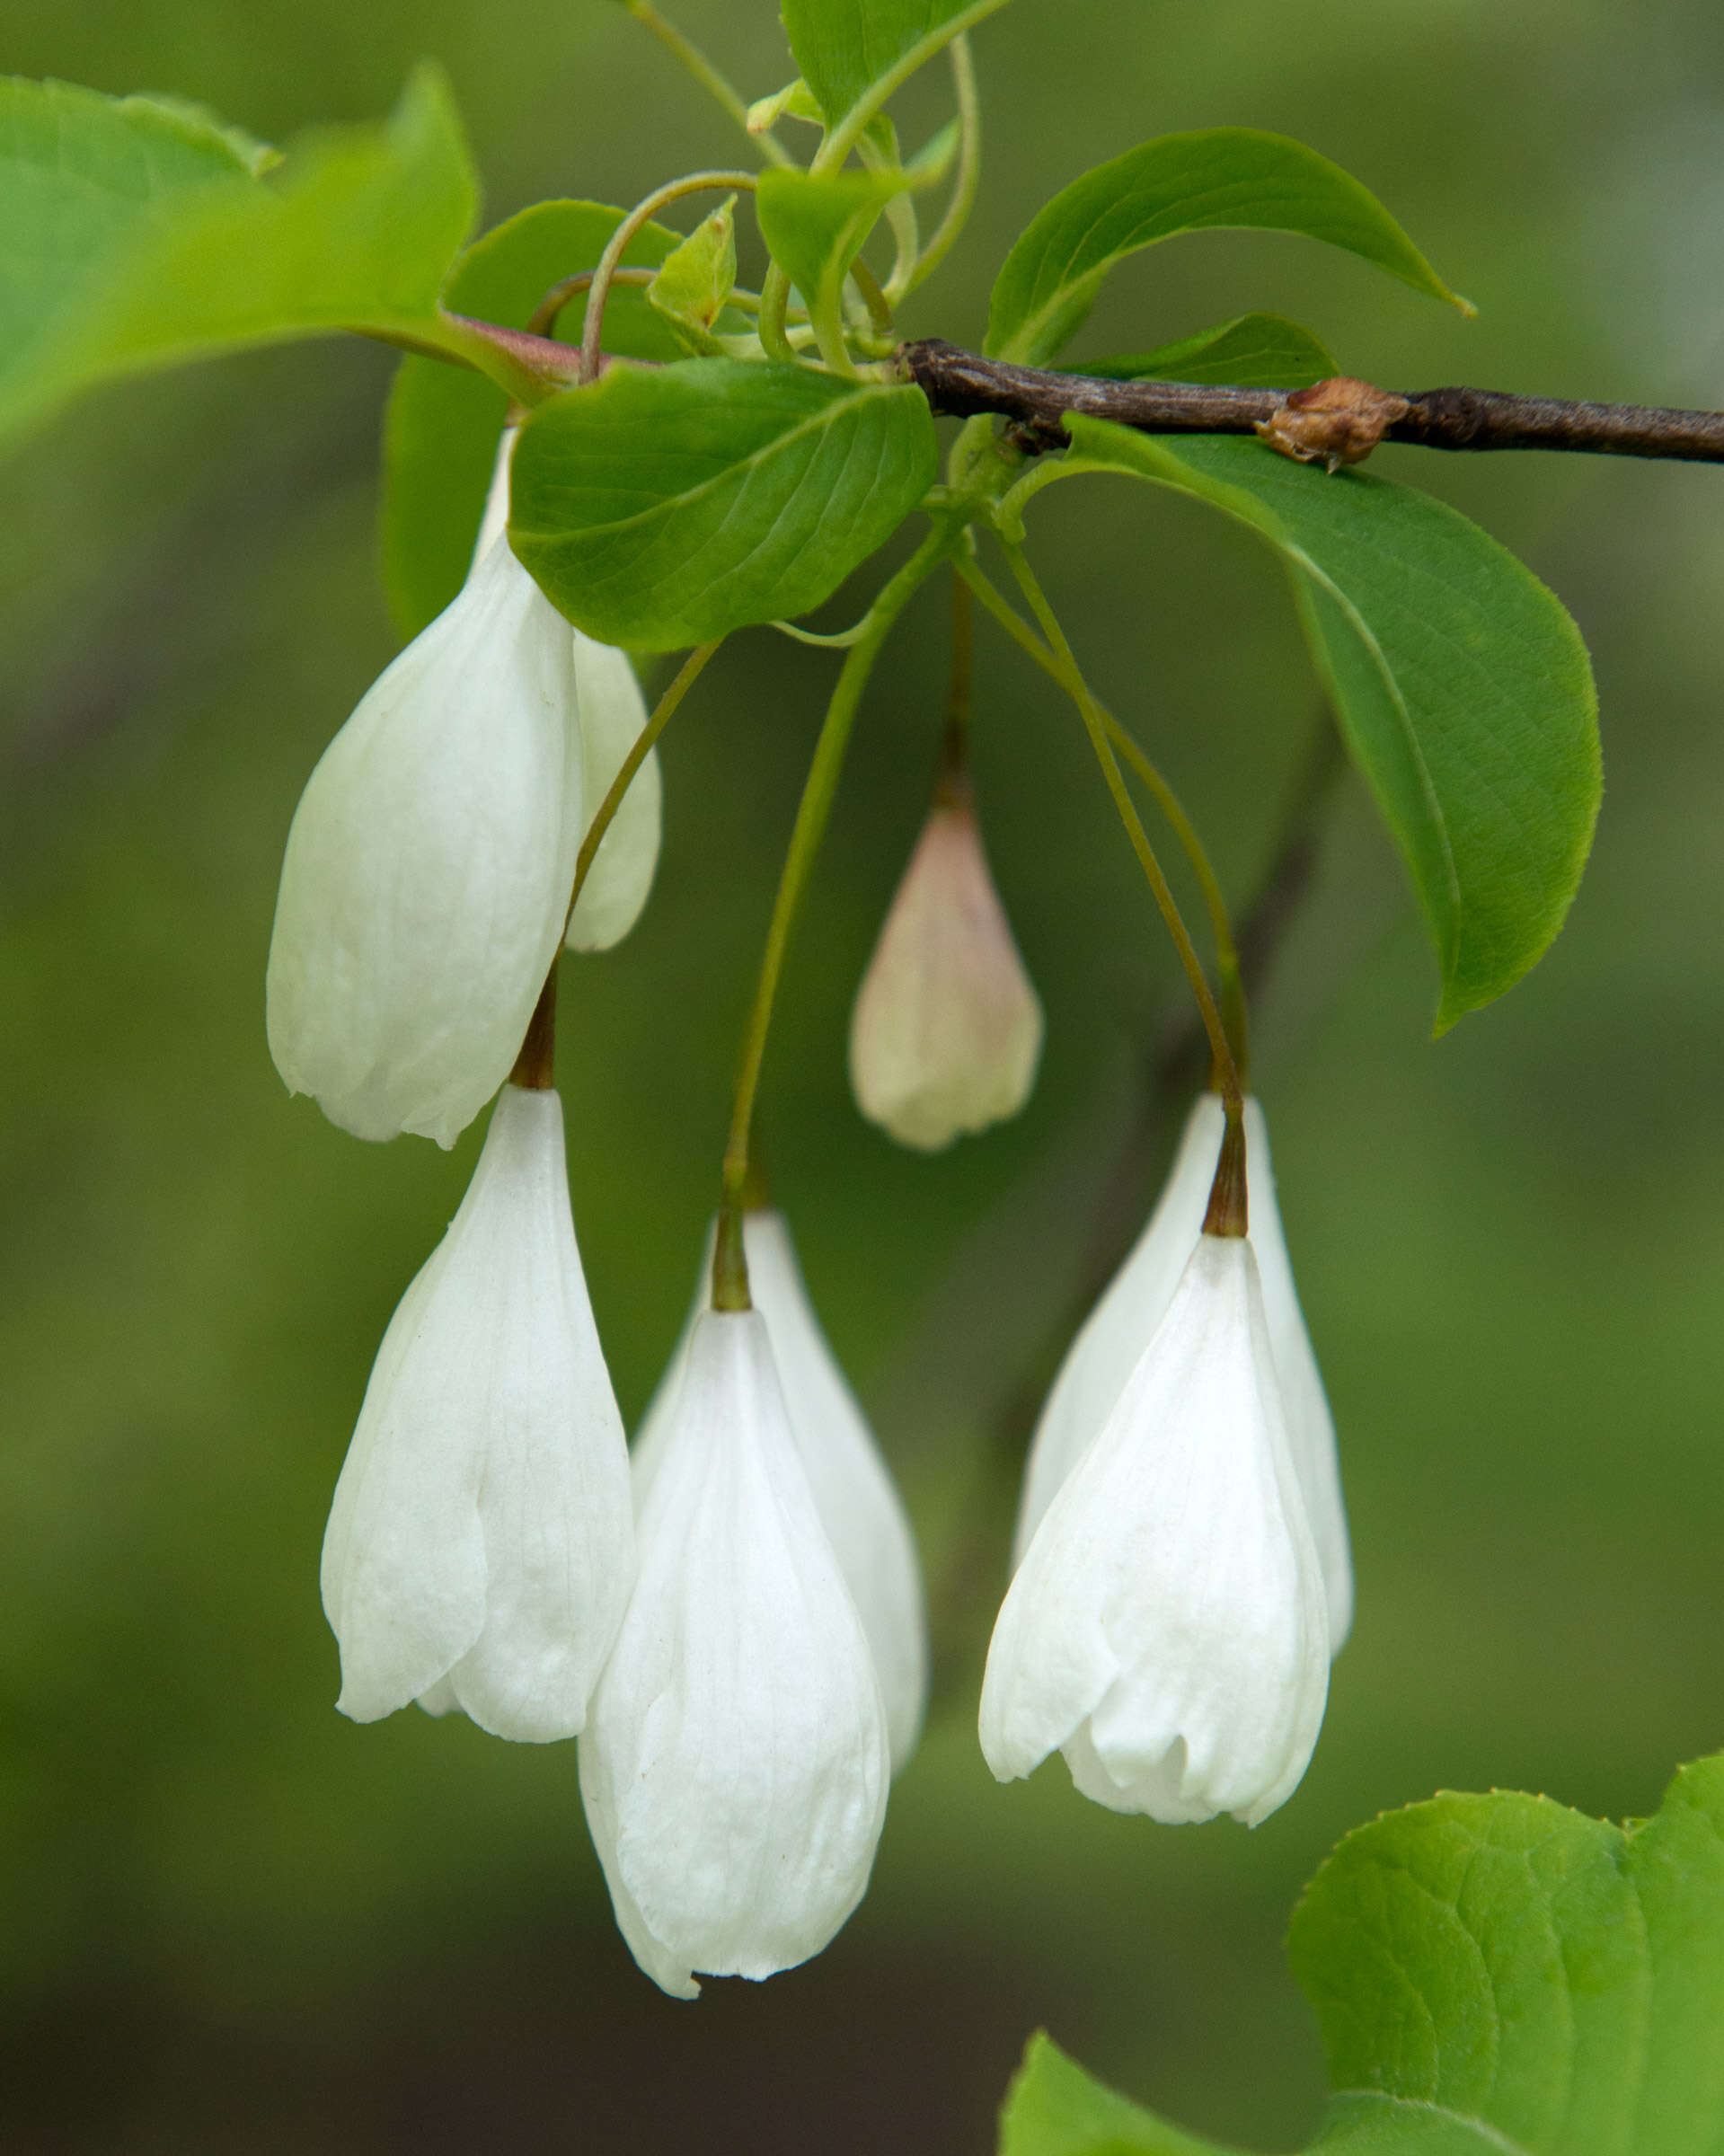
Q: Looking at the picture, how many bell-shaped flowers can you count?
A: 8